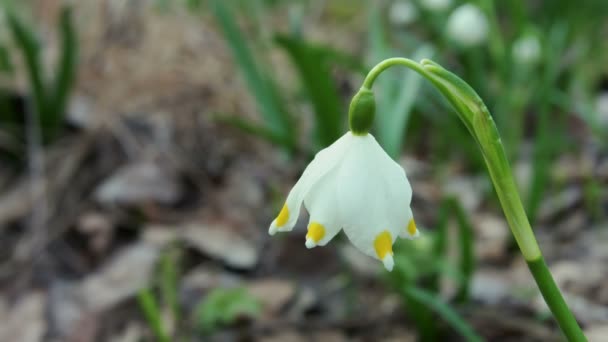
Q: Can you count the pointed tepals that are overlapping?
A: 4